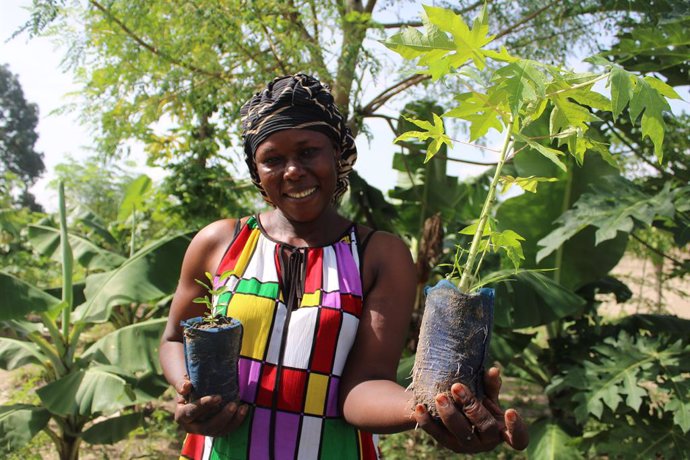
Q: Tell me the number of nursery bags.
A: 2